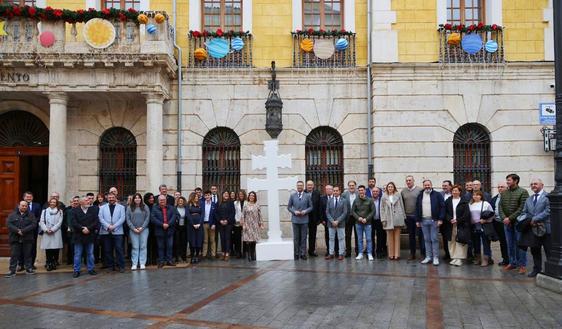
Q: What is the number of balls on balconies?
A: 14